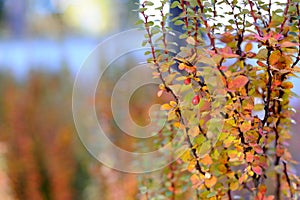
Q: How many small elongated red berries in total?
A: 2